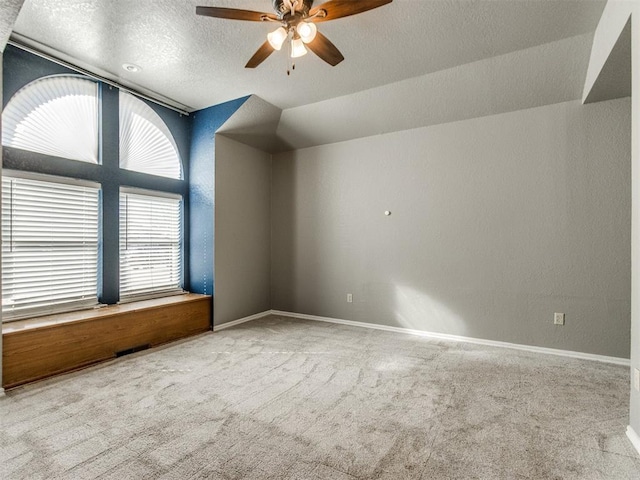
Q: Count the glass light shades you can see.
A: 3